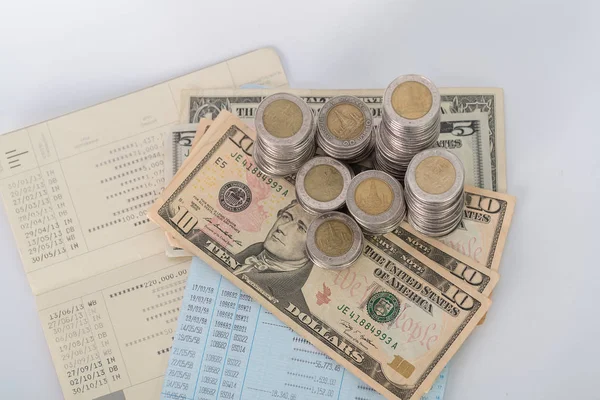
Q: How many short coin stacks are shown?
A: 4